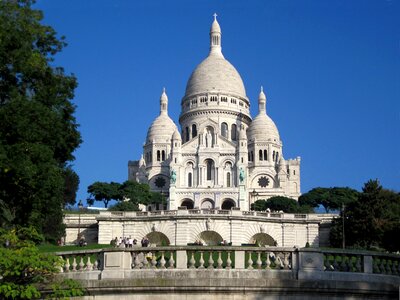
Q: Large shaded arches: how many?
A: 3